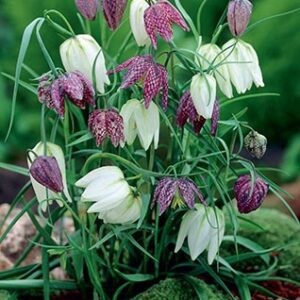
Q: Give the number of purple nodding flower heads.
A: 11